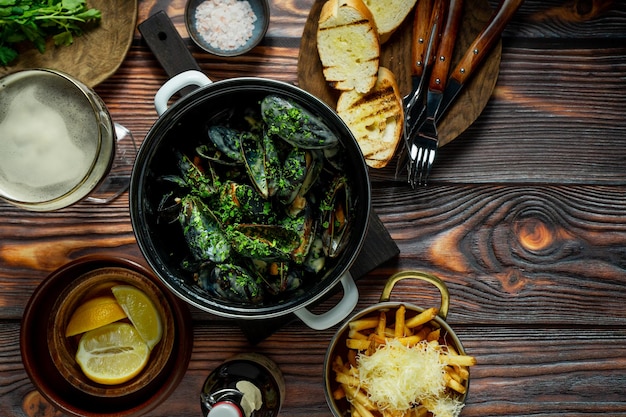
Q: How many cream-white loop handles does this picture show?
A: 2